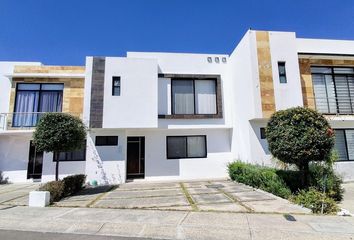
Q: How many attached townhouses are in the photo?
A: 3